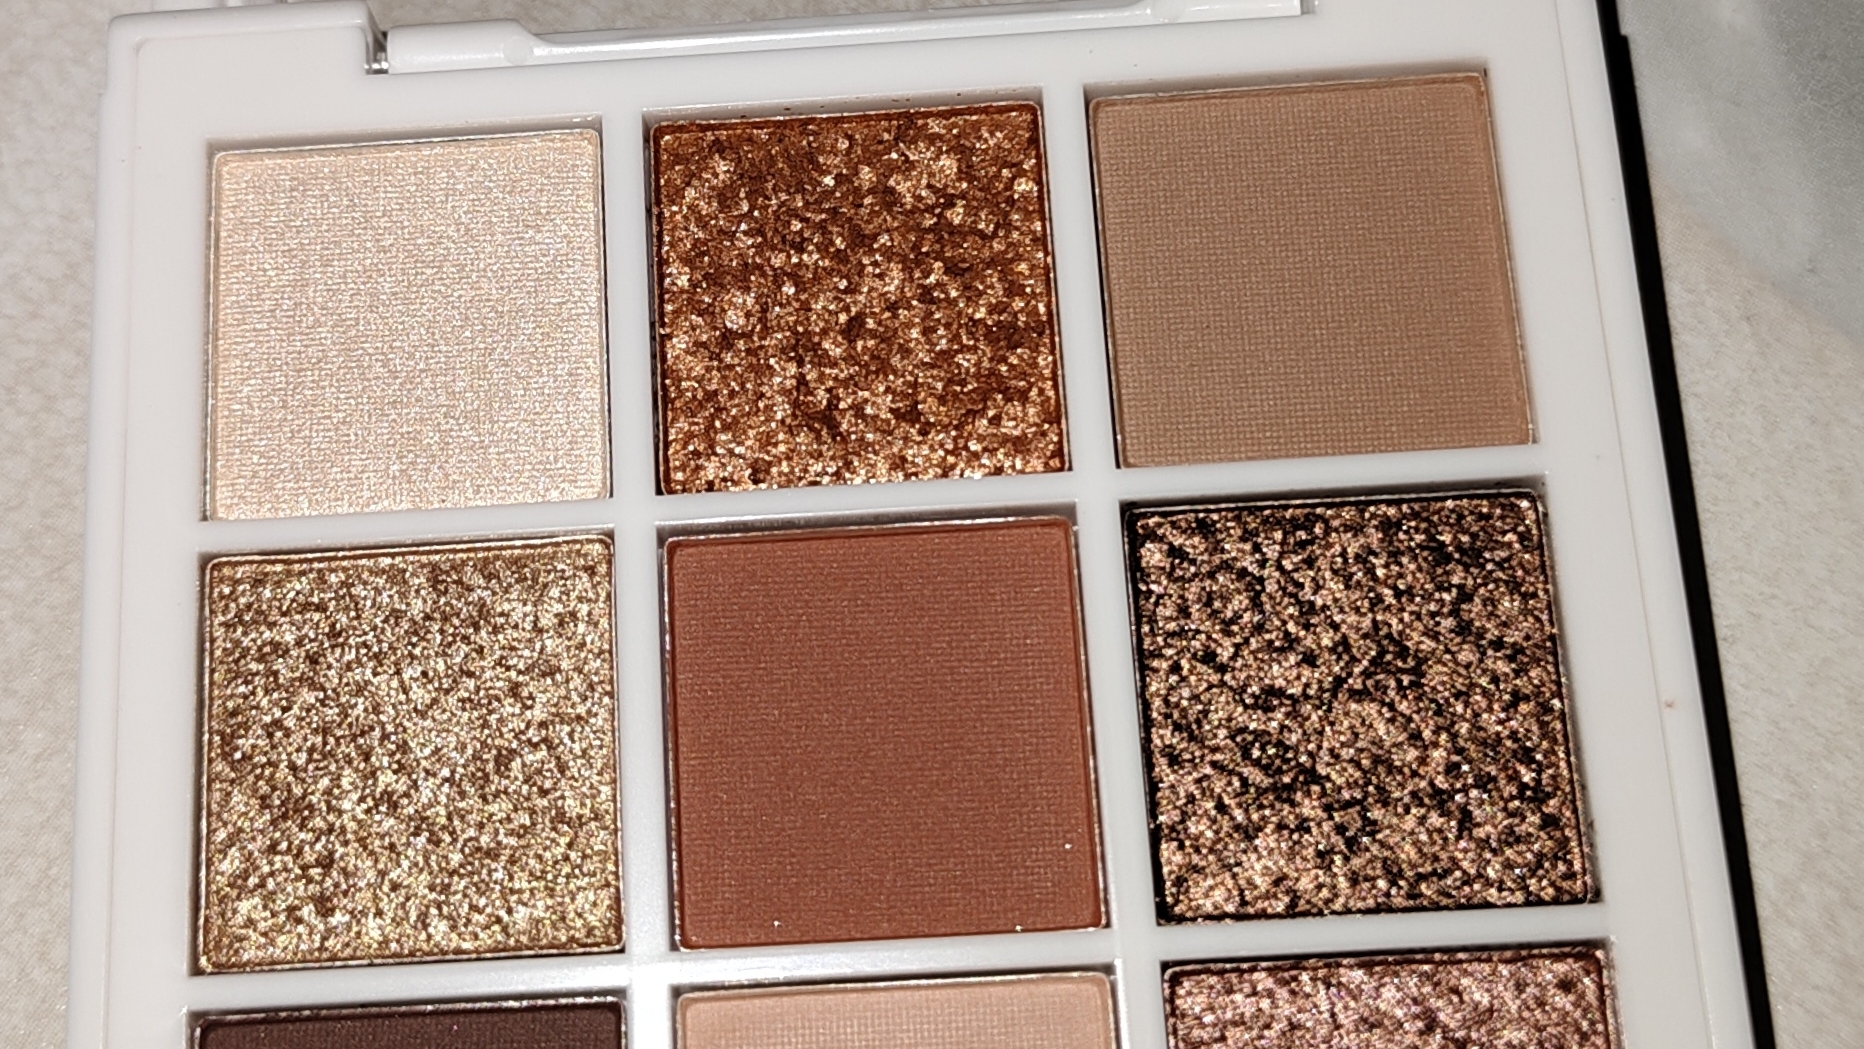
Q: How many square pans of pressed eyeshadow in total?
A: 9